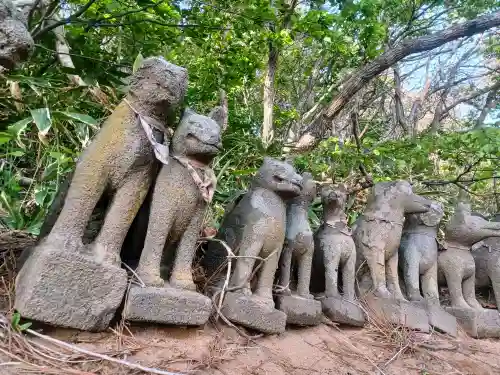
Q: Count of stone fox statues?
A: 9